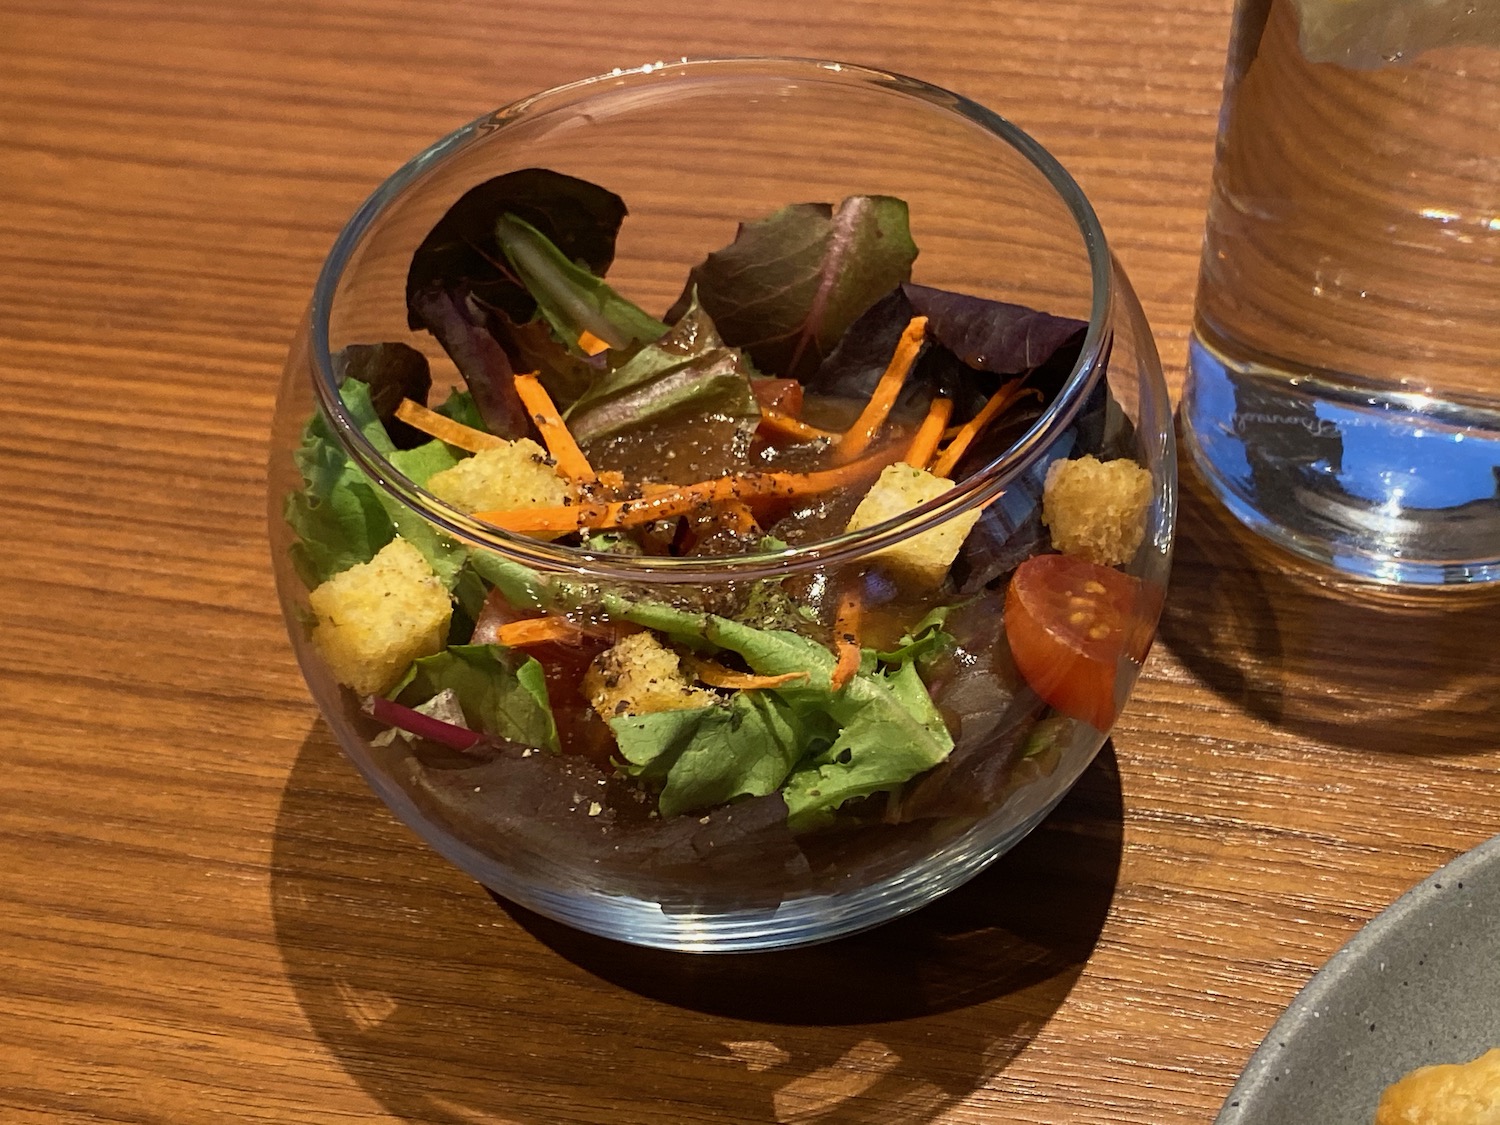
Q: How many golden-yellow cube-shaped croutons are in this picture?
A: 5